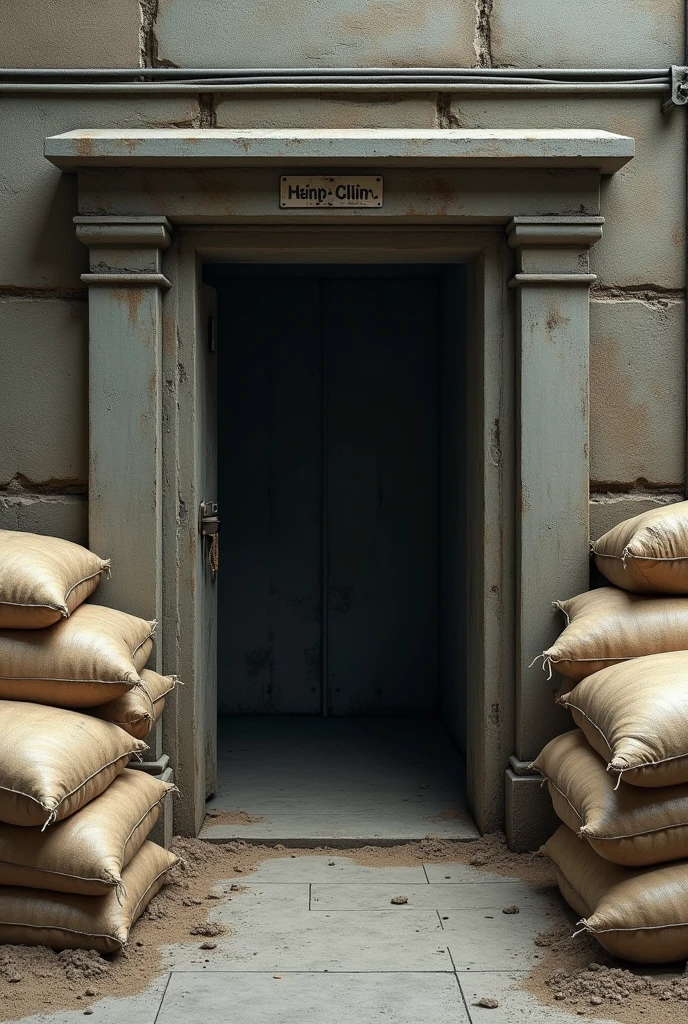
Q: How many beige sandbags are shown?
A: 11